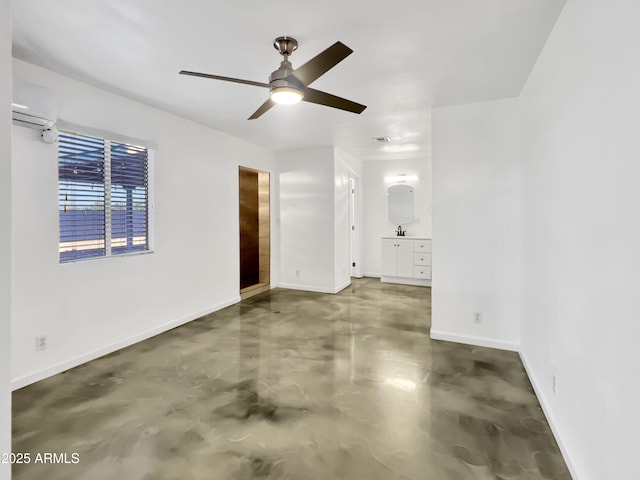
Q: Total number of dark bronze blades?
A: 4